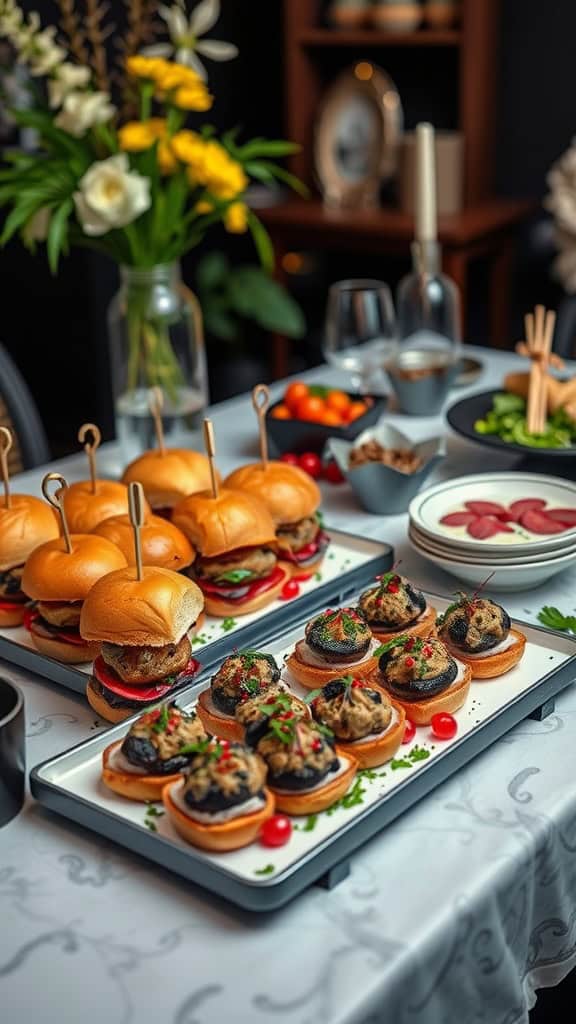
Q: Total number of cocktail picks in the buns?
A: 7